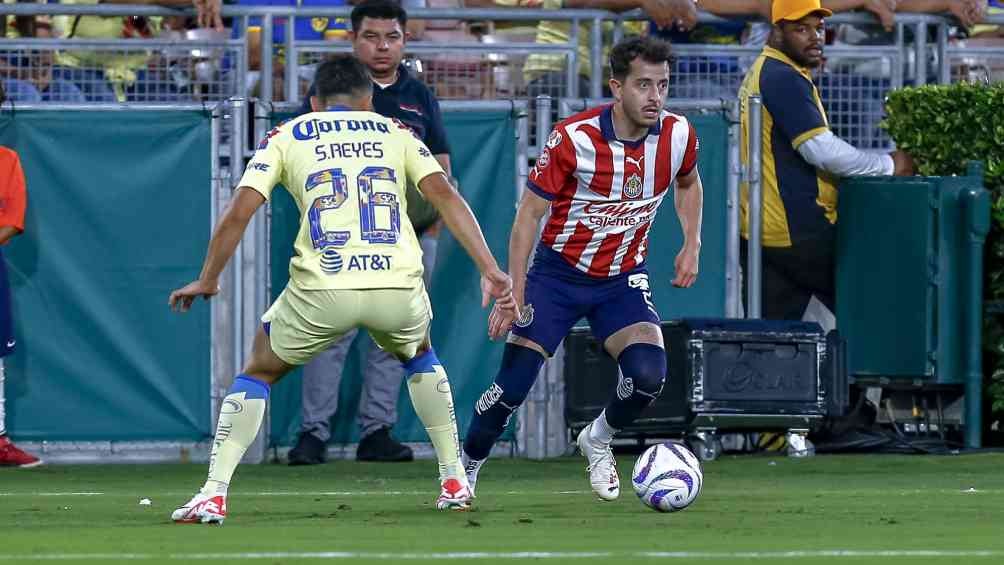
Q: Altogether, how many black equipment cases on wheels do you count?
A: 2